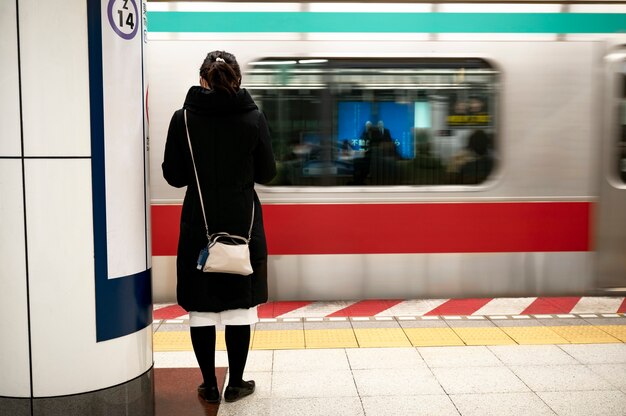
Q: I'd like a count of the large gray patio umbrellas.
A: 0